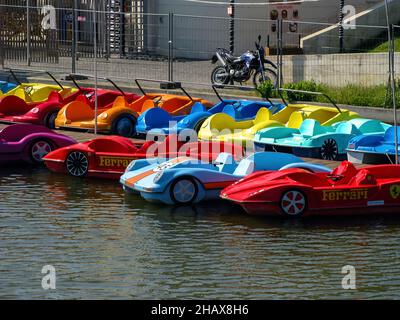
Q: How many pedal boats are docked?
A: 12